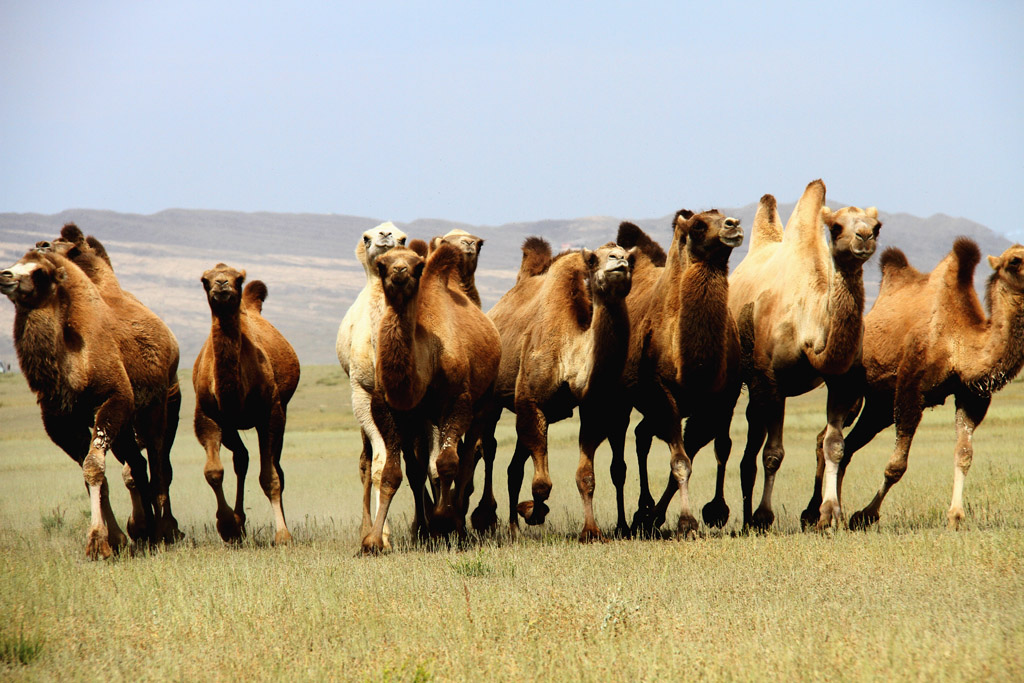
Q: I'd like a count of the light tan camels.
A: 2